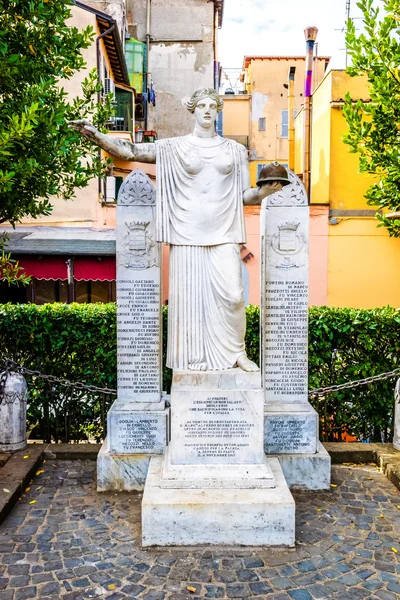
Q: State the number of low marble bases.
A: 3